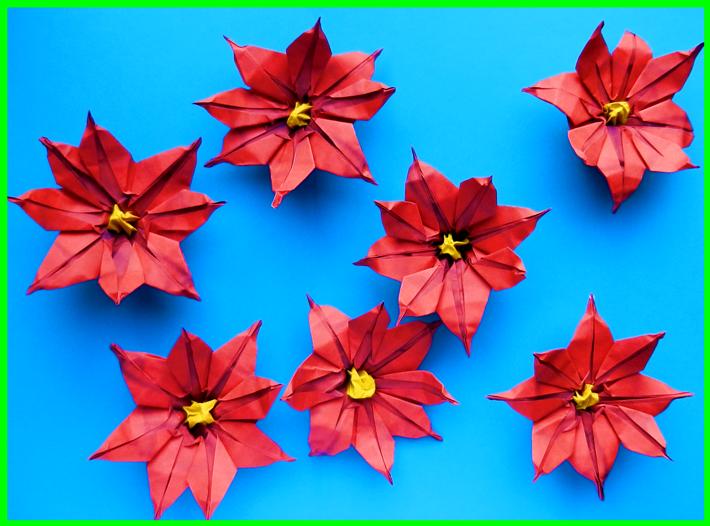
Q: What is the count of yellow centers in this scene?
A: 7